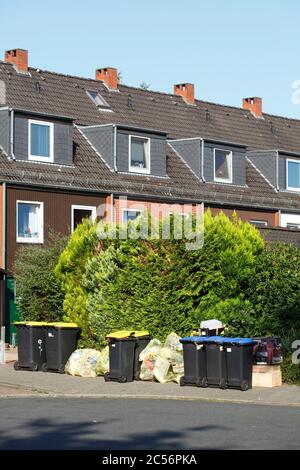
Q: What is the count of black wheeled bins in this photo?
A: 7